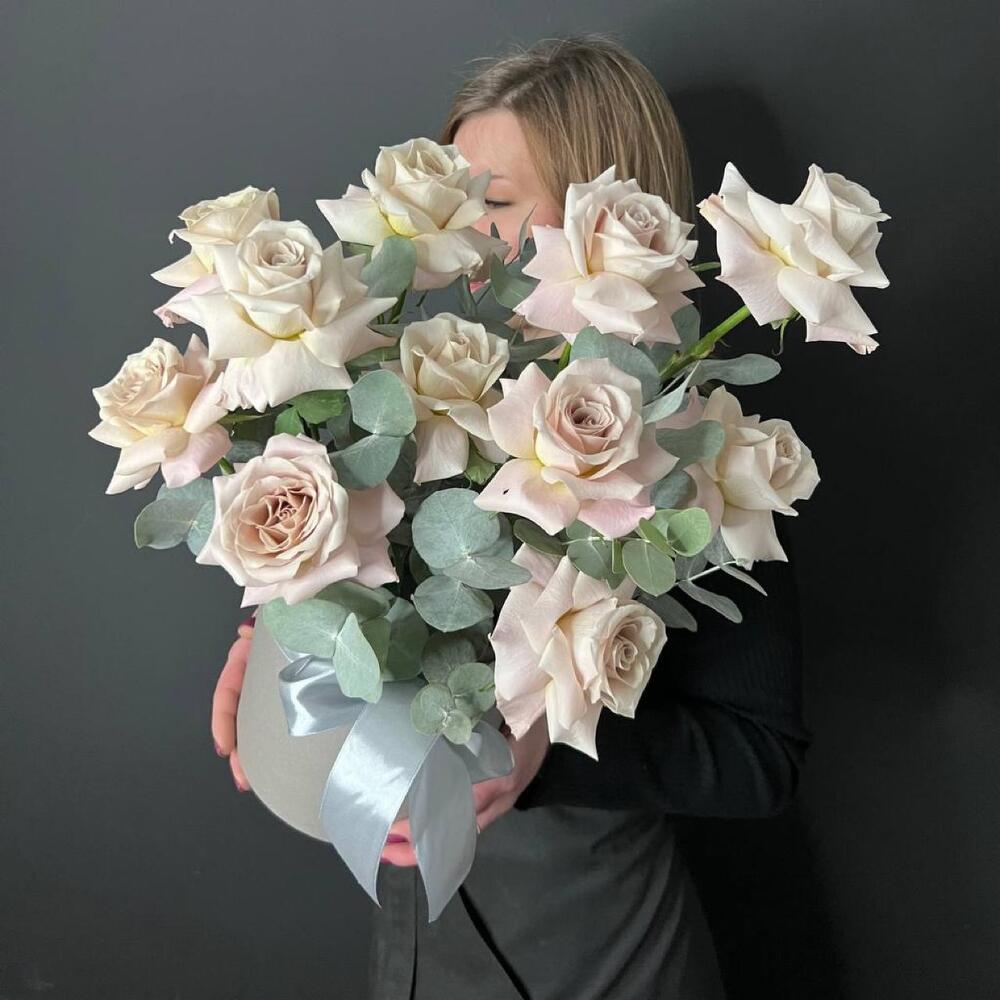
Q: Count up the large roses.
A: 11